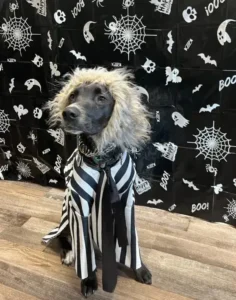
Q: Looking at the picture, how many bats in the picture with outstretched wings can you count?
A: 10